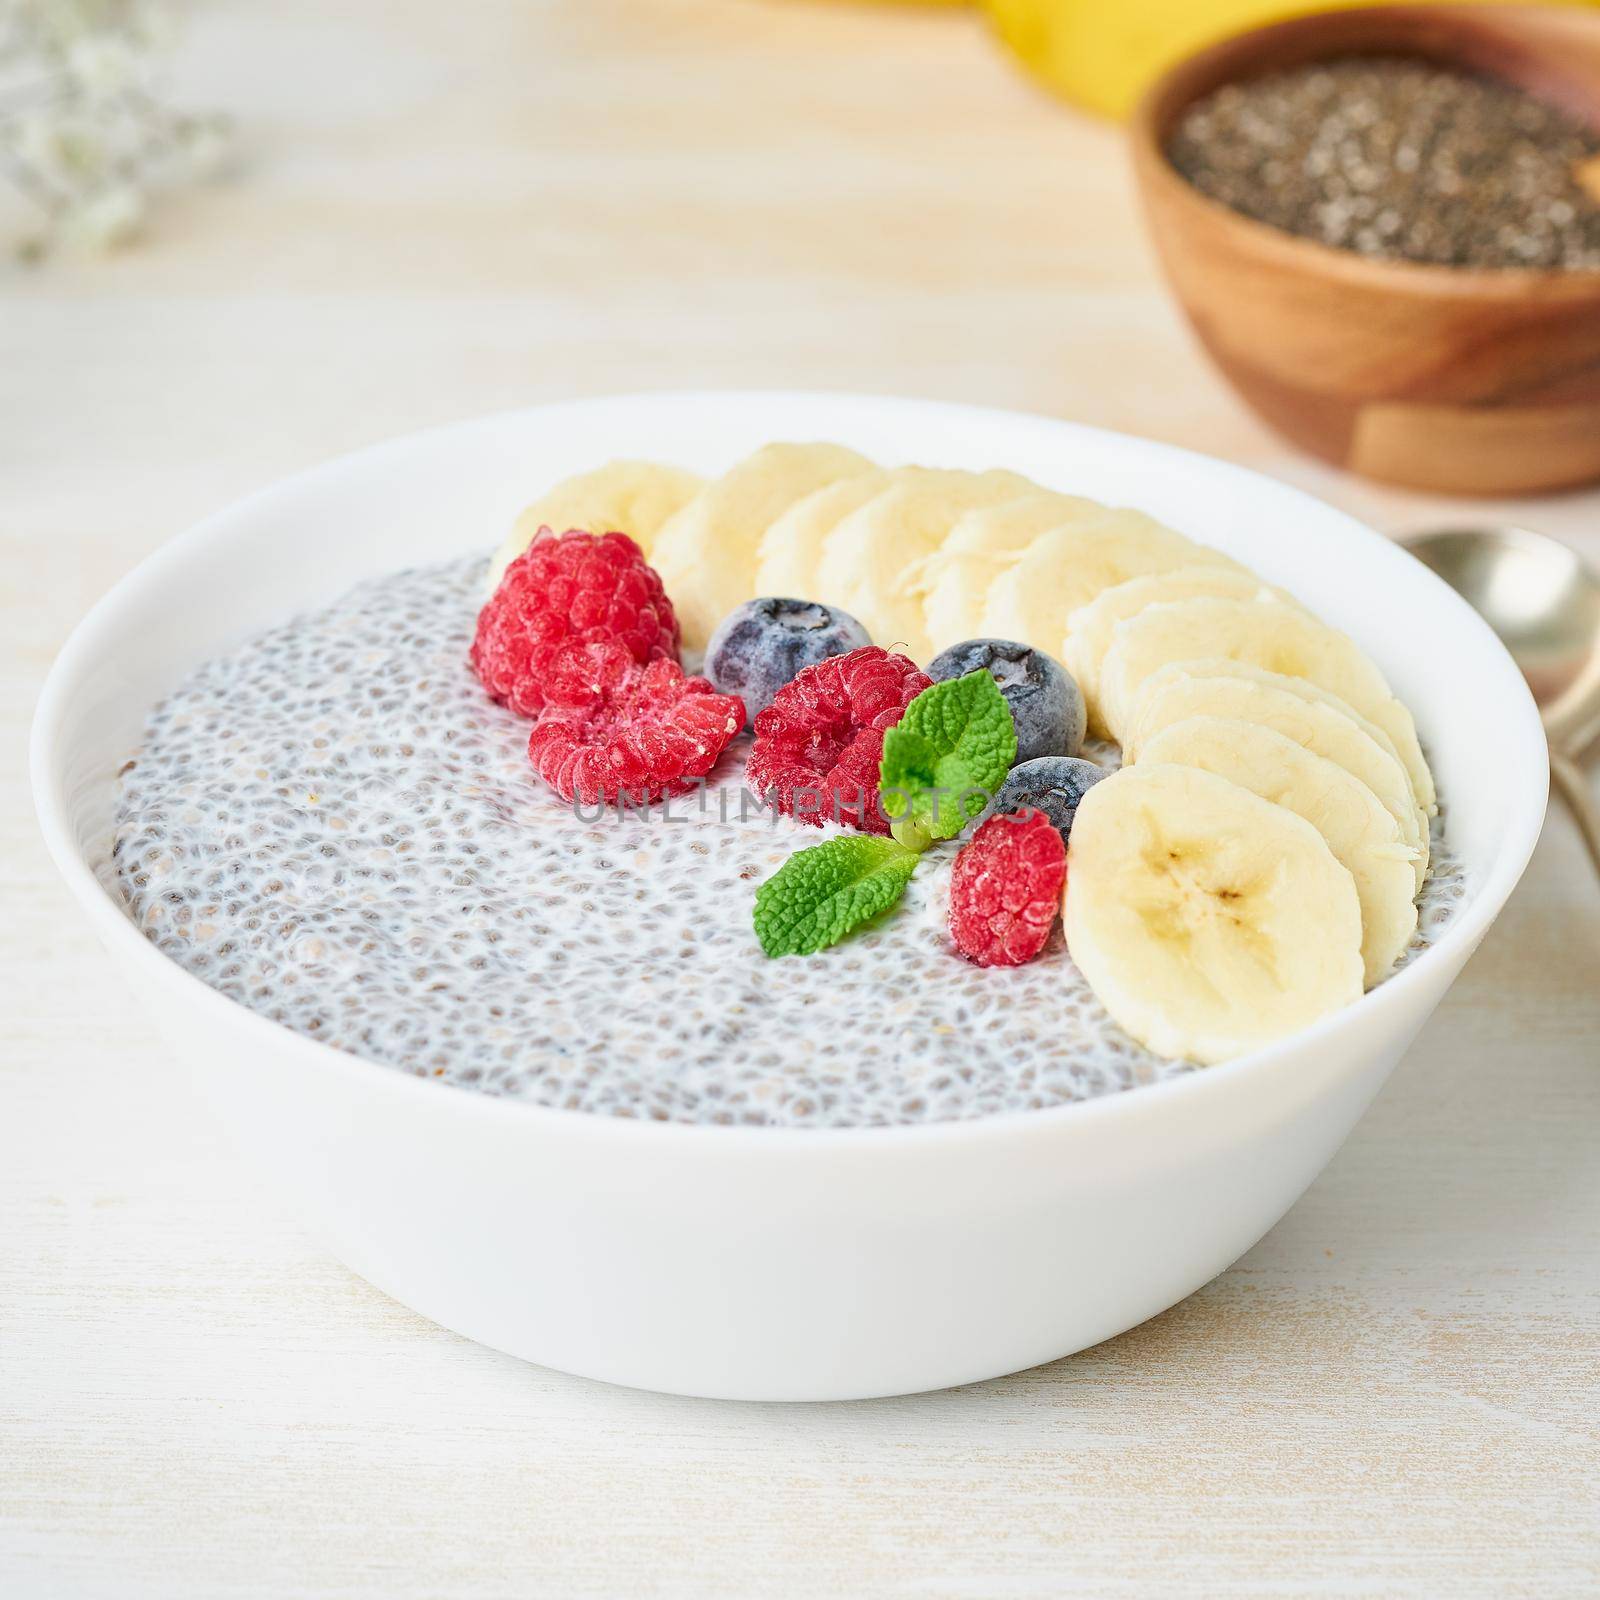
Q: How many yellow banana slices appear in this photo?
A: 12